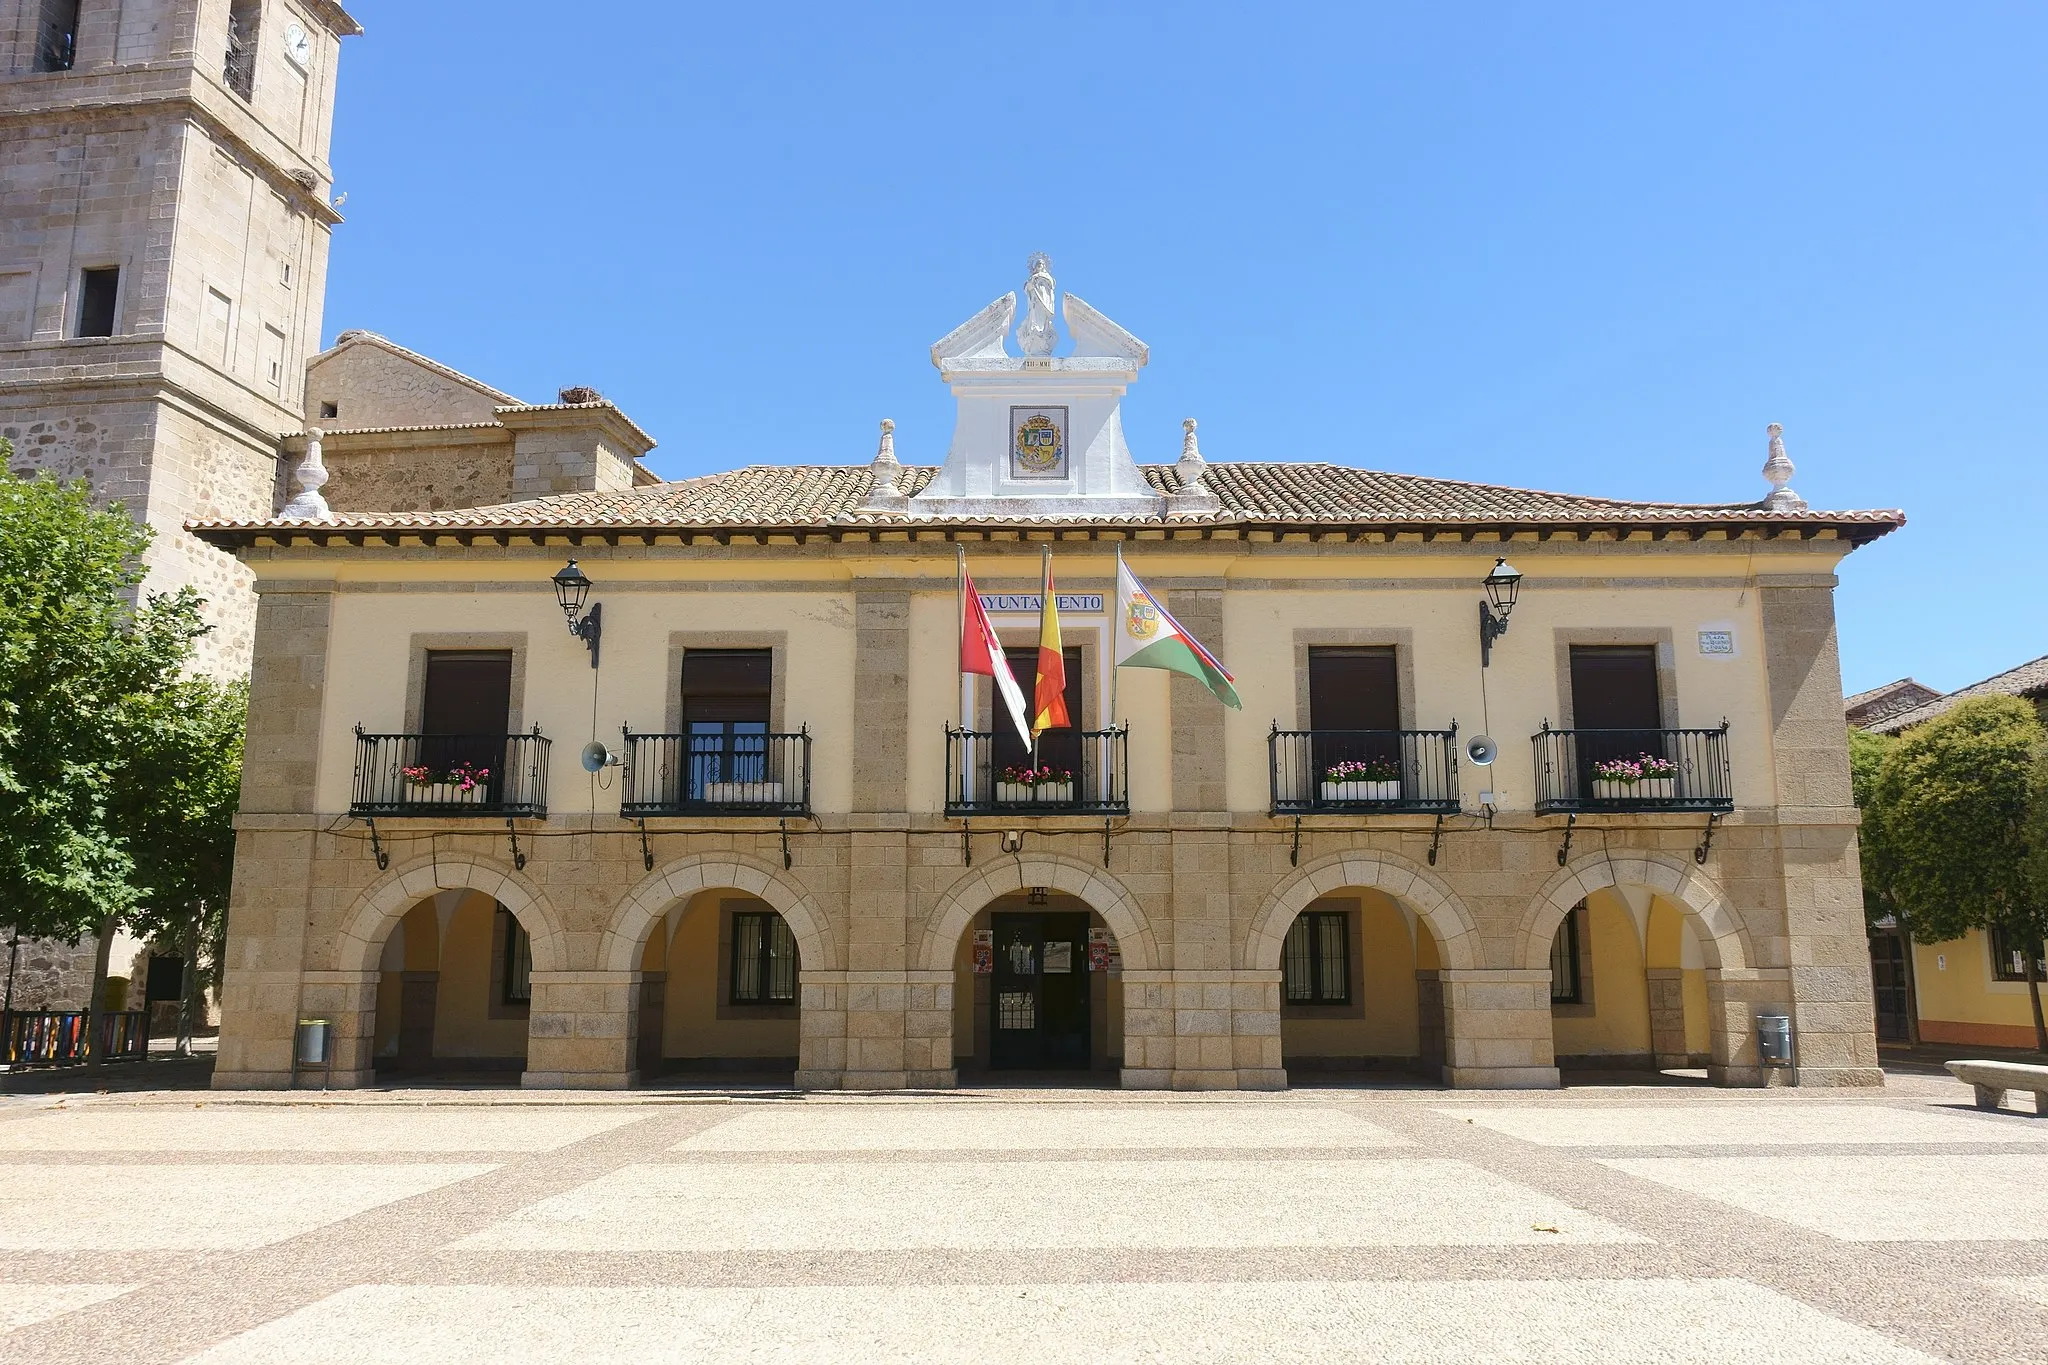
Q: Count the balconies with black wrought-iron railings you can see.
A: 5